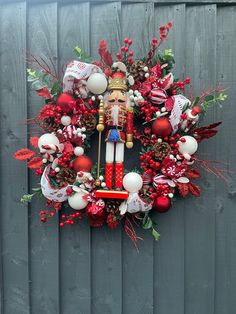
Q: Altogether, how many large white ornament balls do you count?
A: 5